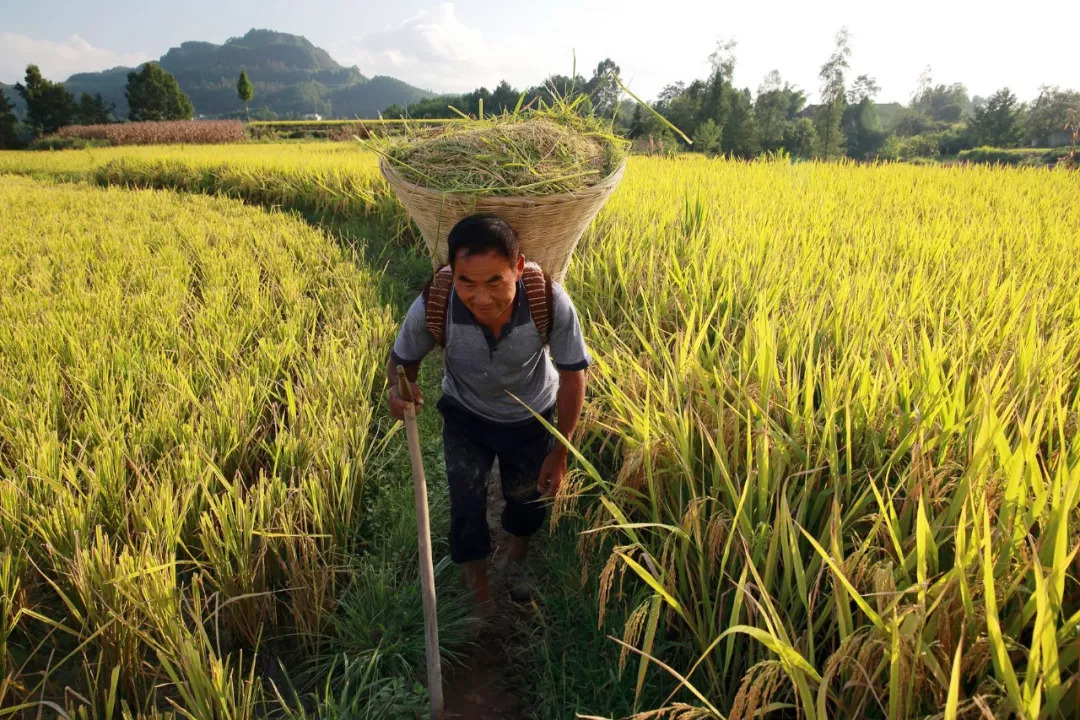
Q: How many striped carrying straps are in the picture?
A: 2